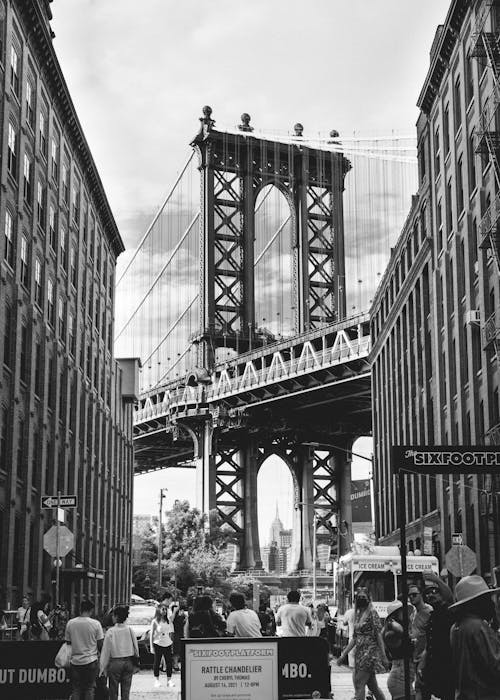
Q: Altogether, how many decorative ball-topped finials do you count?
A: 4